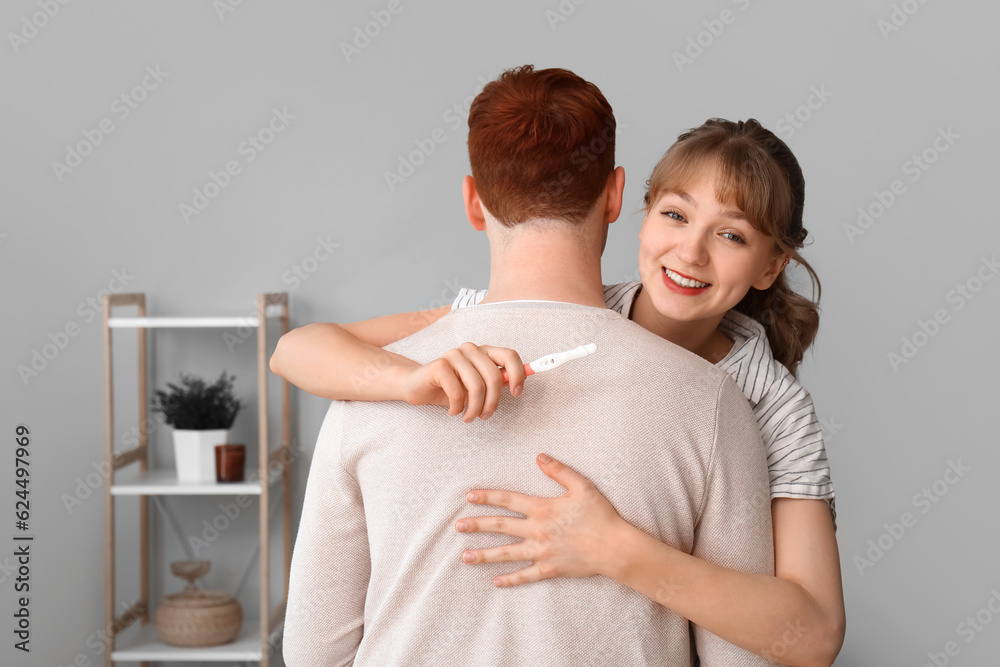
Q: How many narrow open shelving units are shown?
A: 1